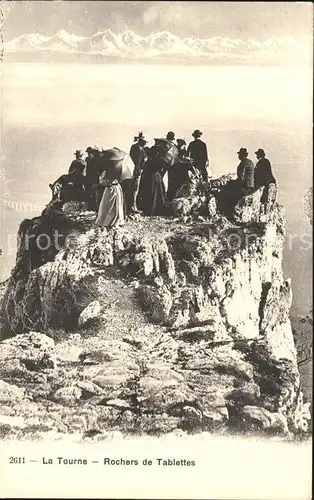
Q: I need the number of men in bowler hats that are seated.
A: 2